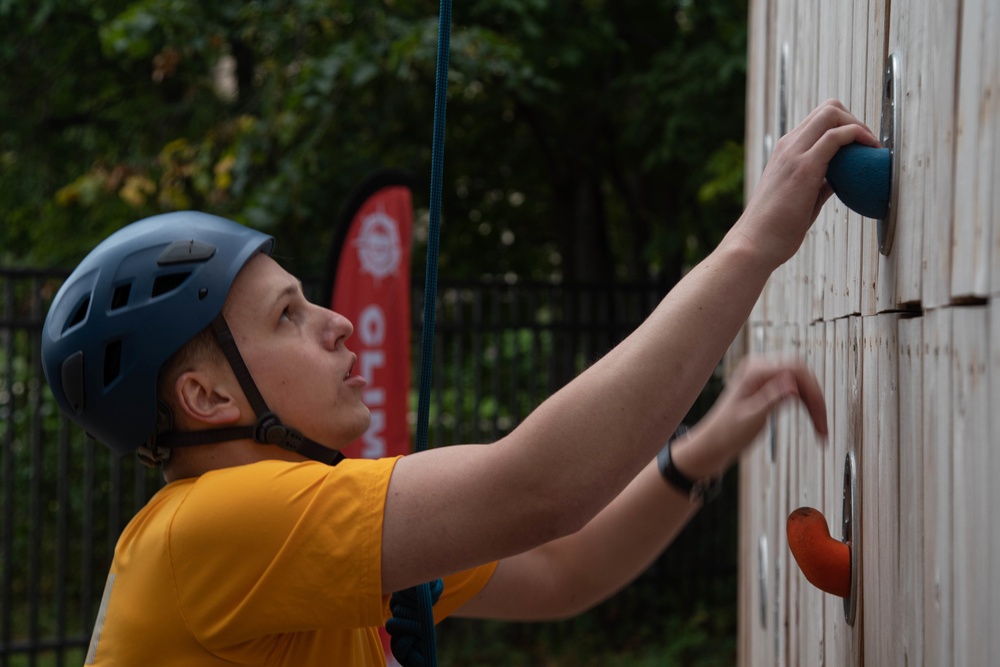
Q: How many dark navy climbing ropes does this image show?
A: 1